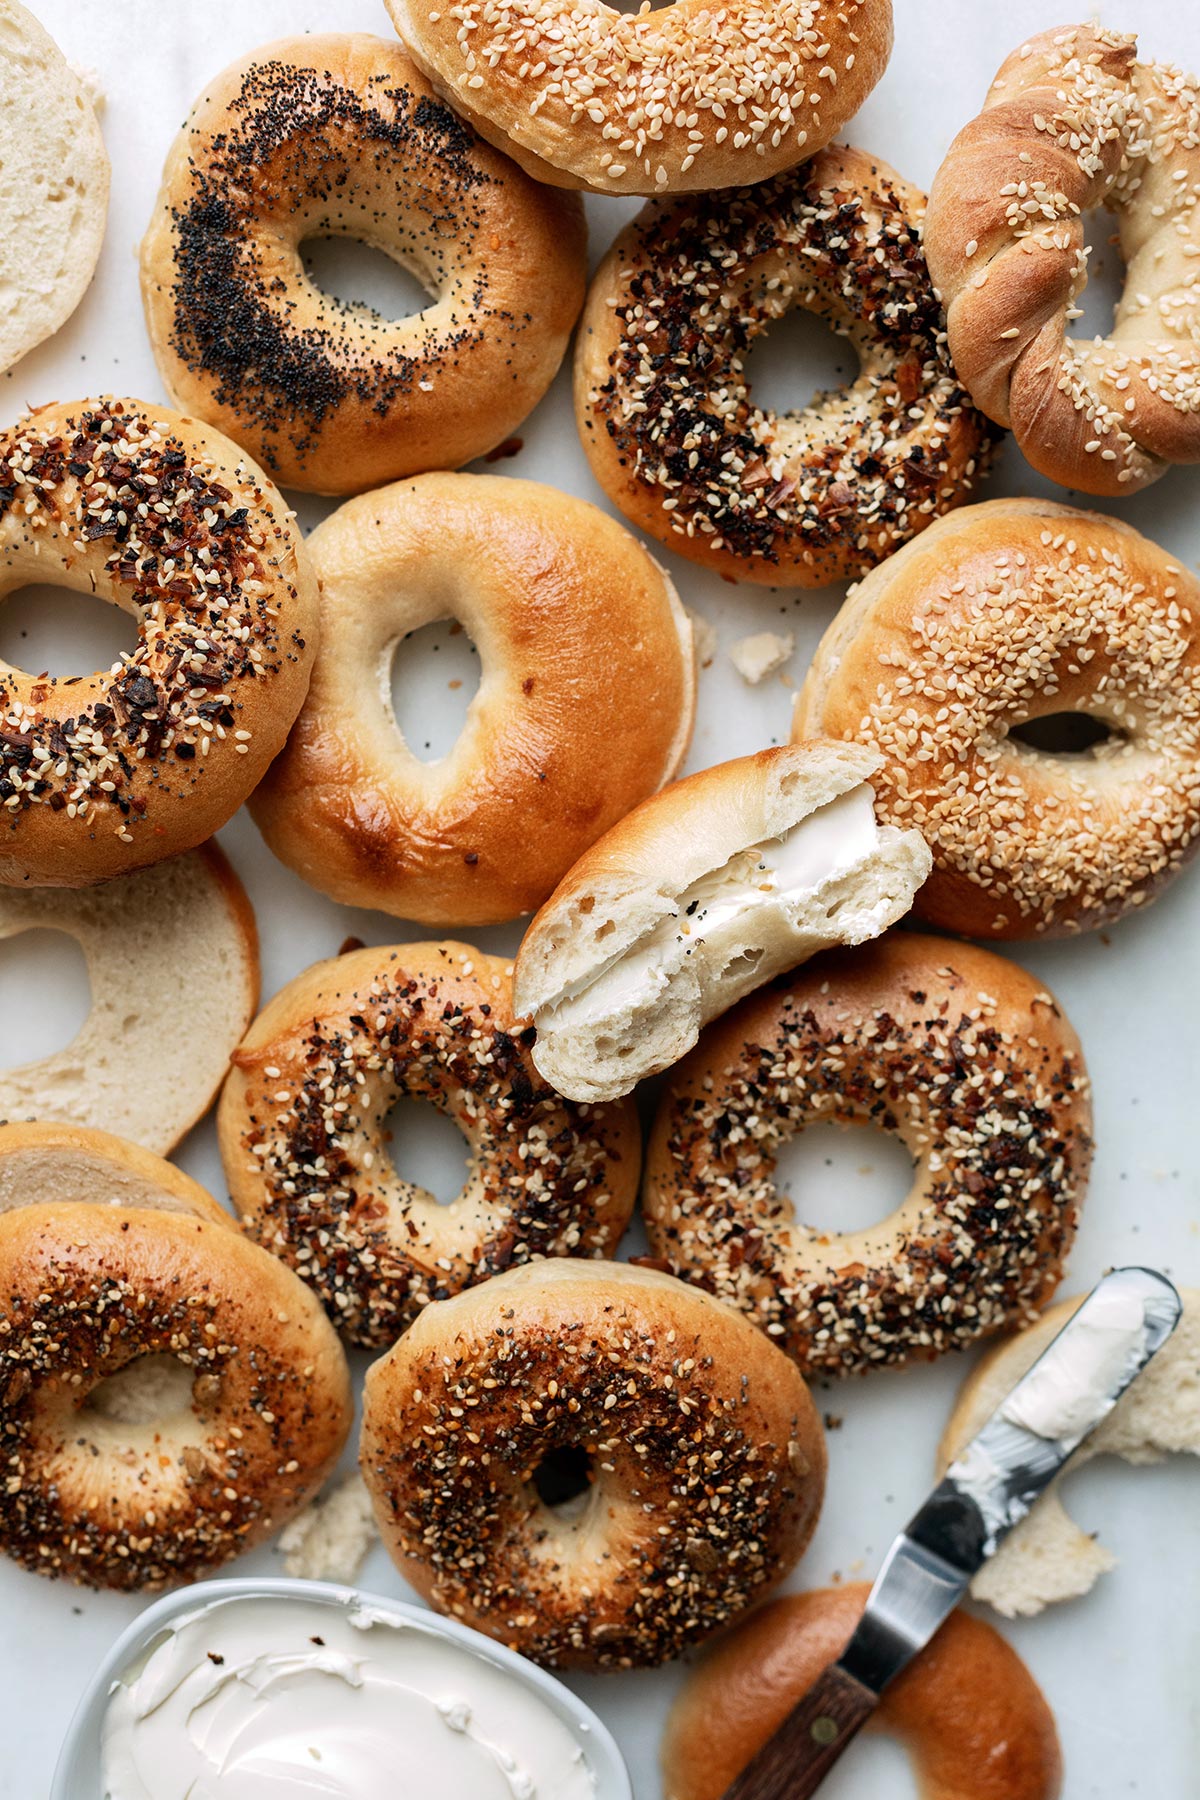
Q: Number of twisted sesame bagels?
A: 1